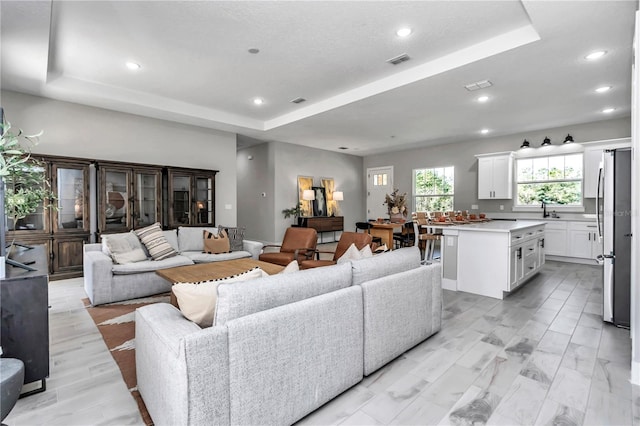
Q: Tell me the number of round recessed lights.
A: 8